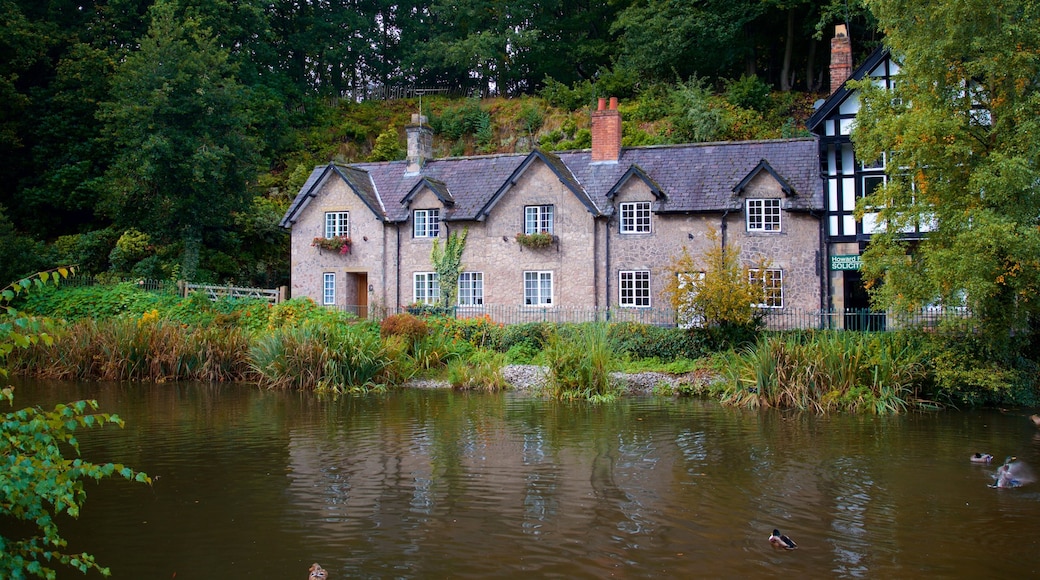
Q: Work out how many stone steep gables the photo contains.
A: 5